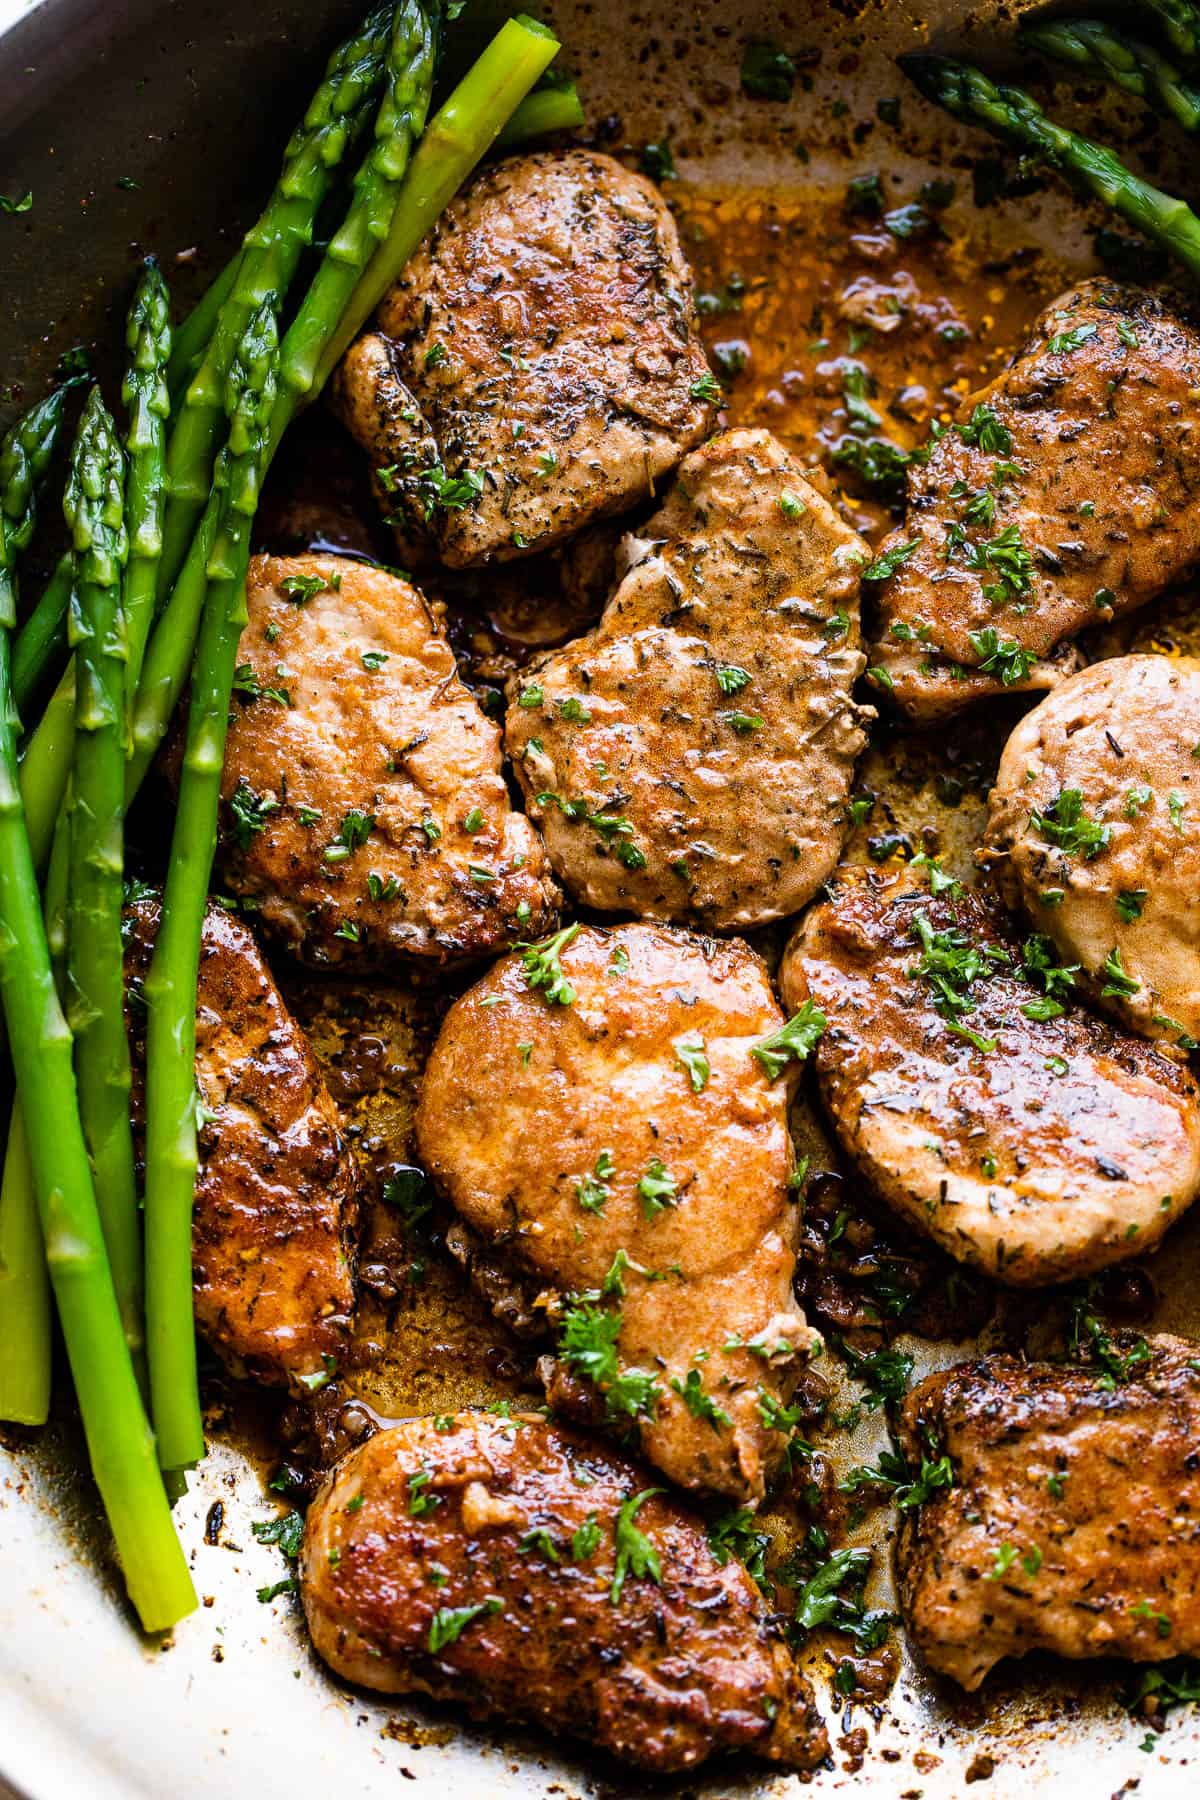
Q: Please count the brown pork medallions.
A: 10